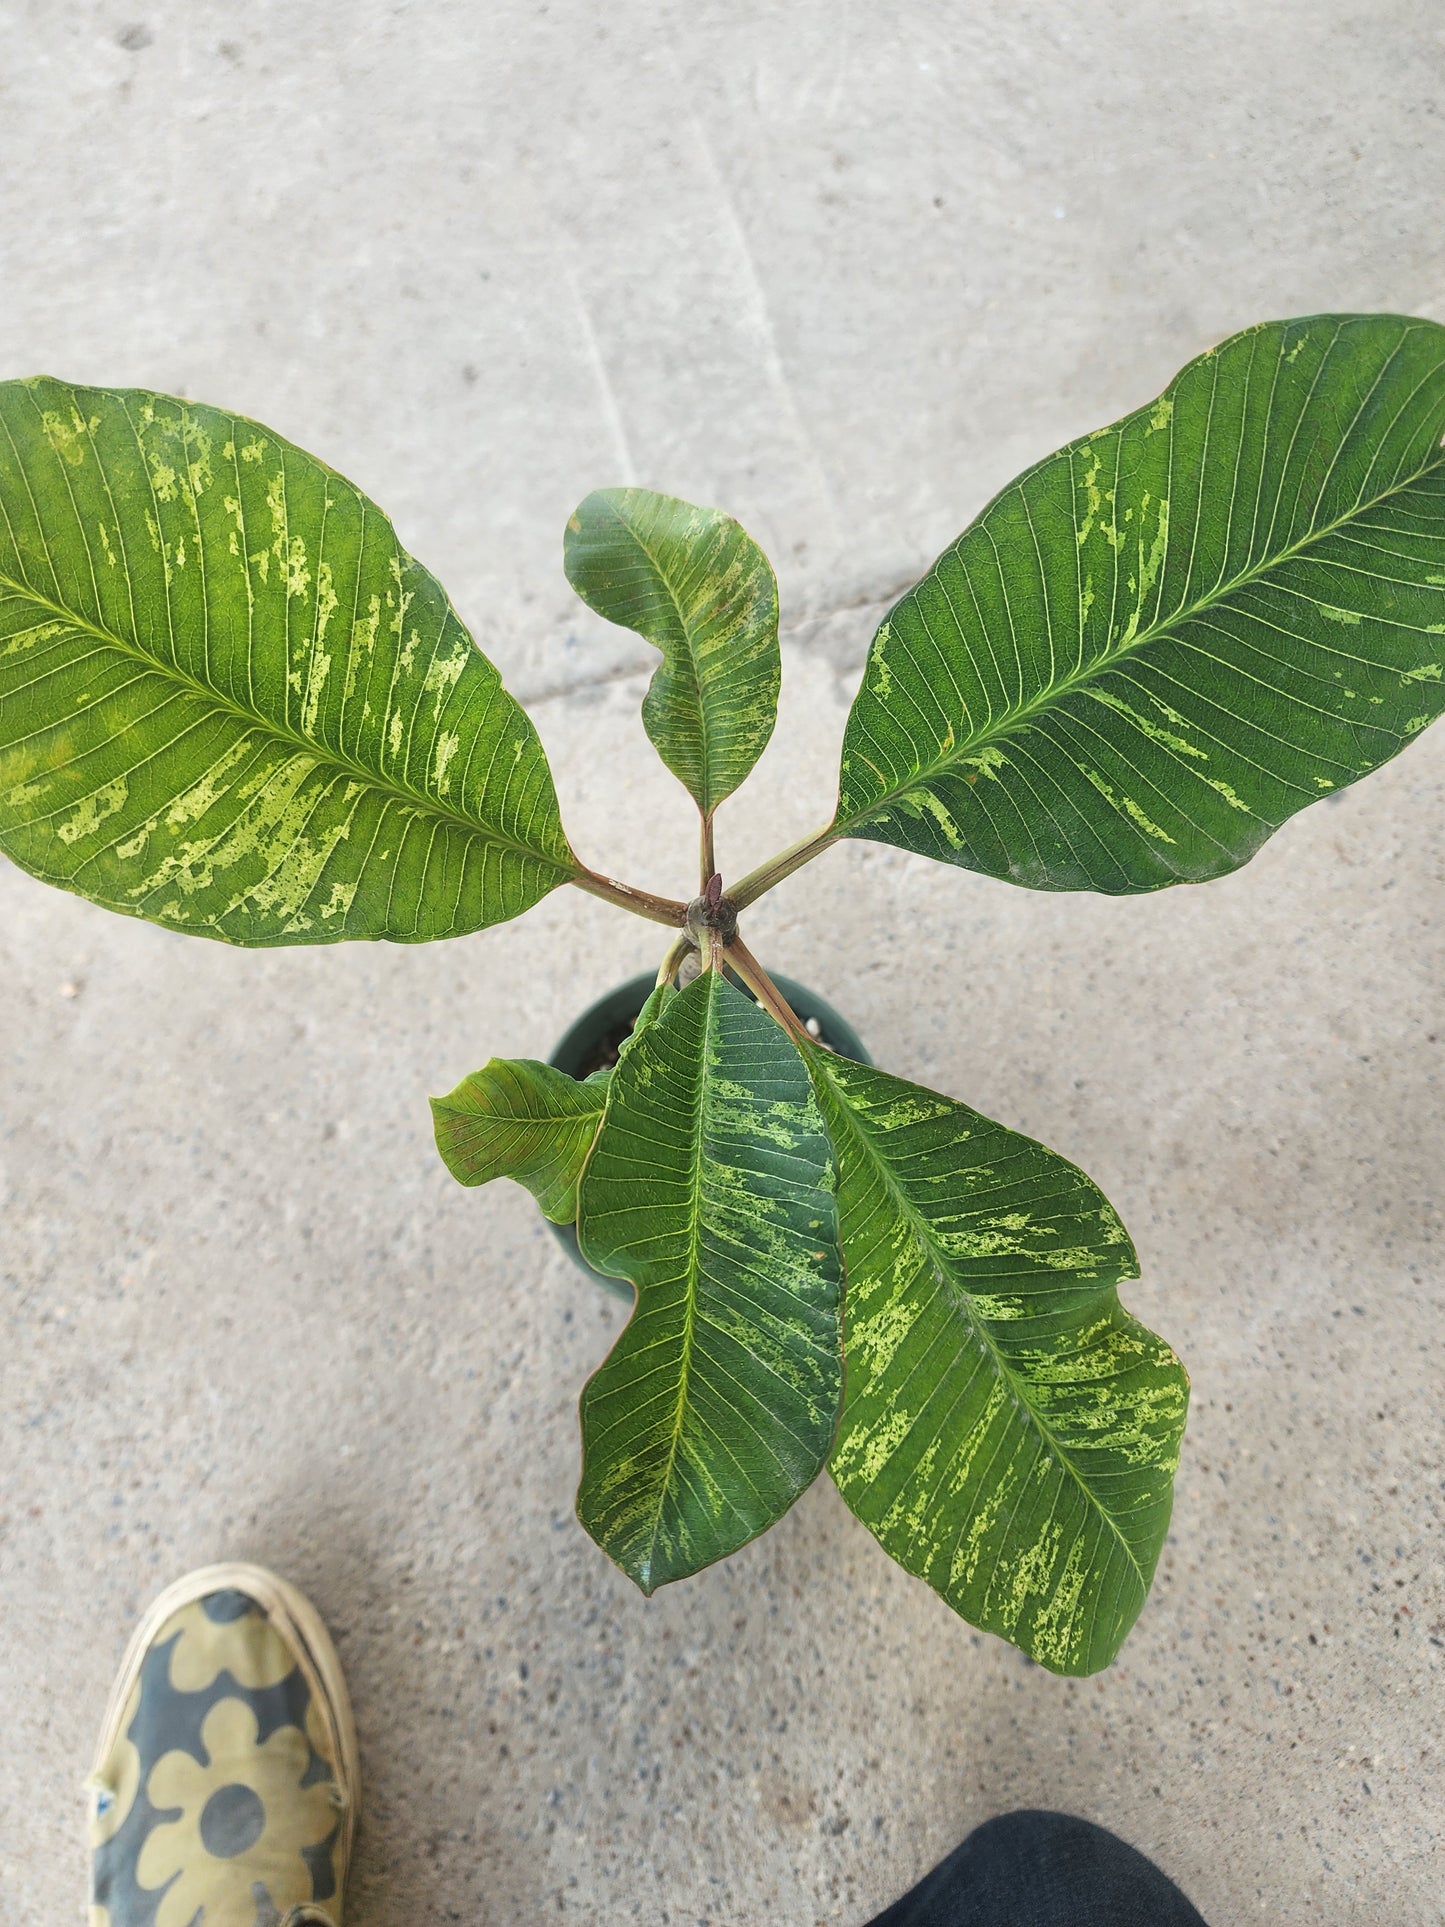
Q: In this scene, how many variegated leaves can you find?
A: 5